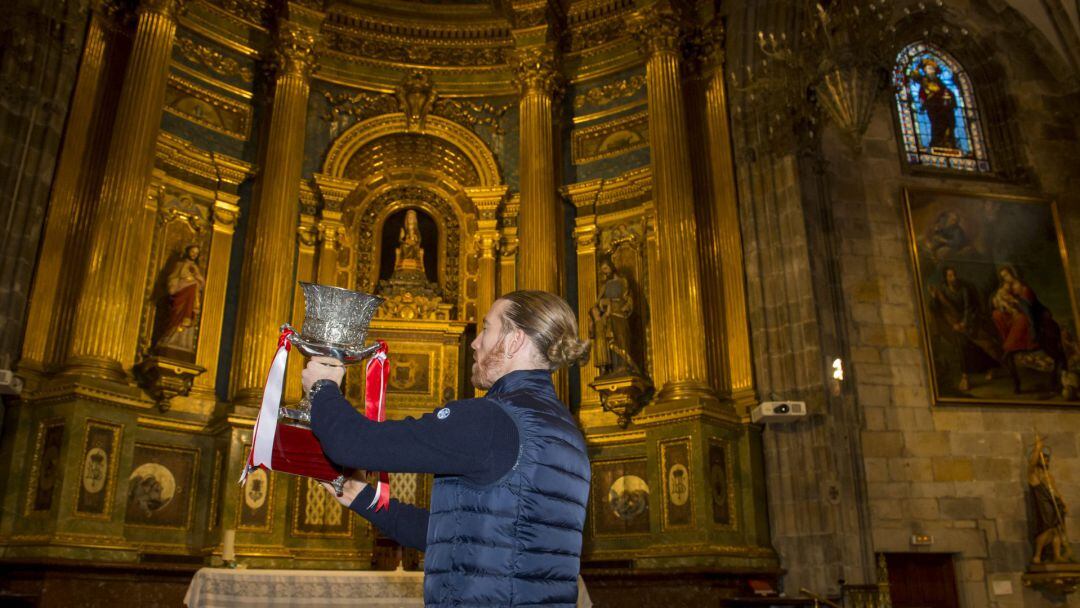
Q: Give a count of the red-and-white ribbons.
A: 2